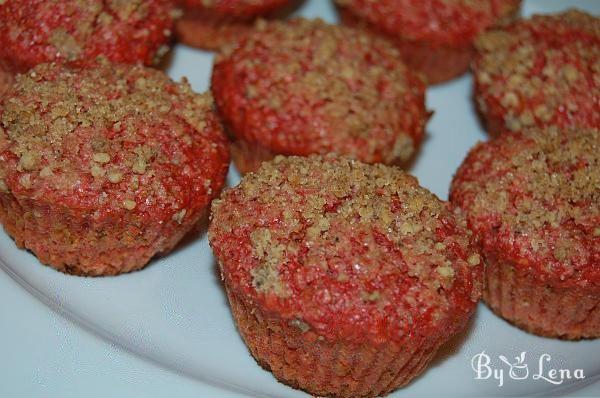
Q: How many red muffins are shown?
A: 8